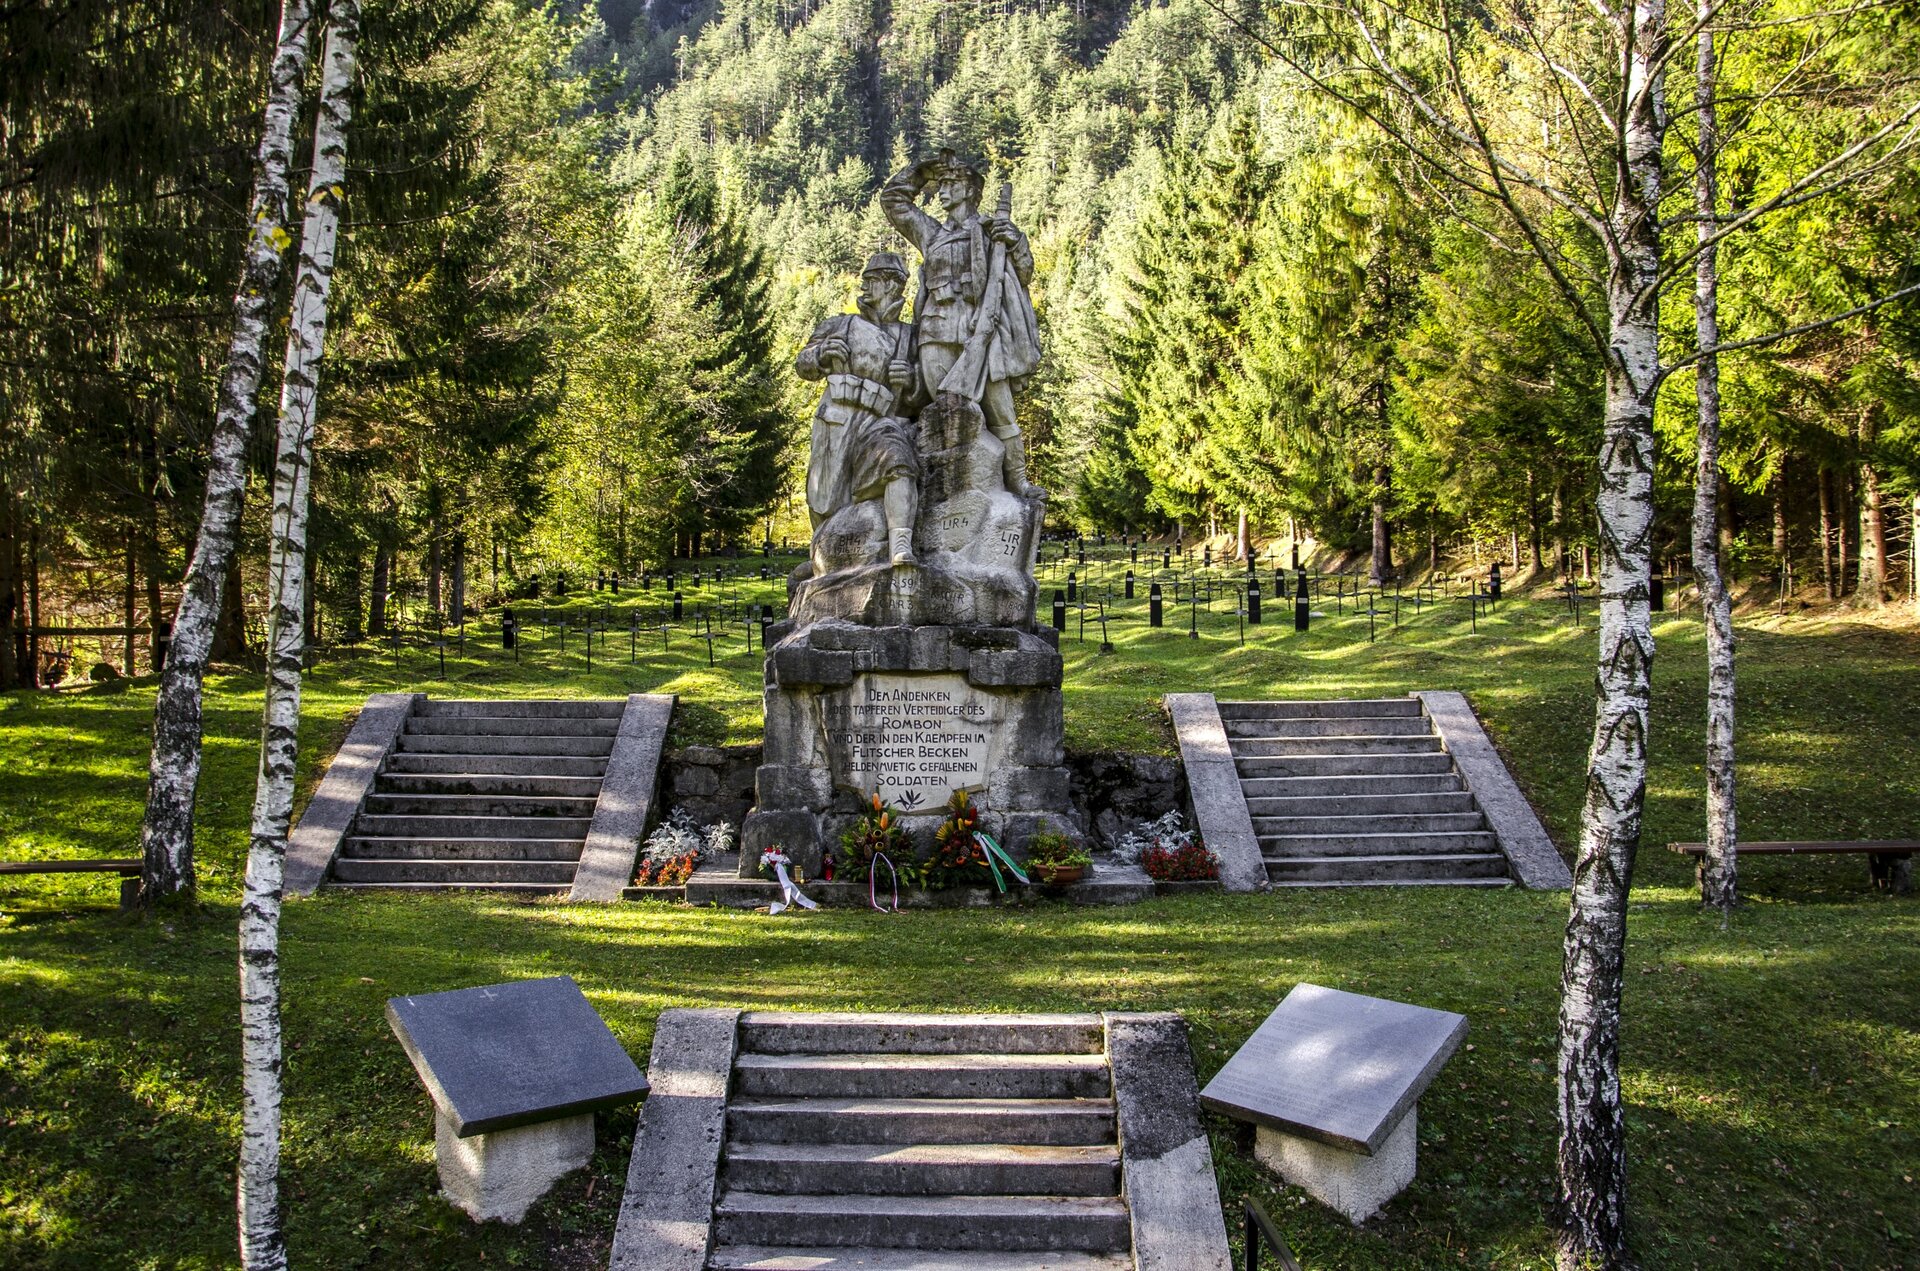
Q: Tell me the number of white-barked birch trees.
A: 4